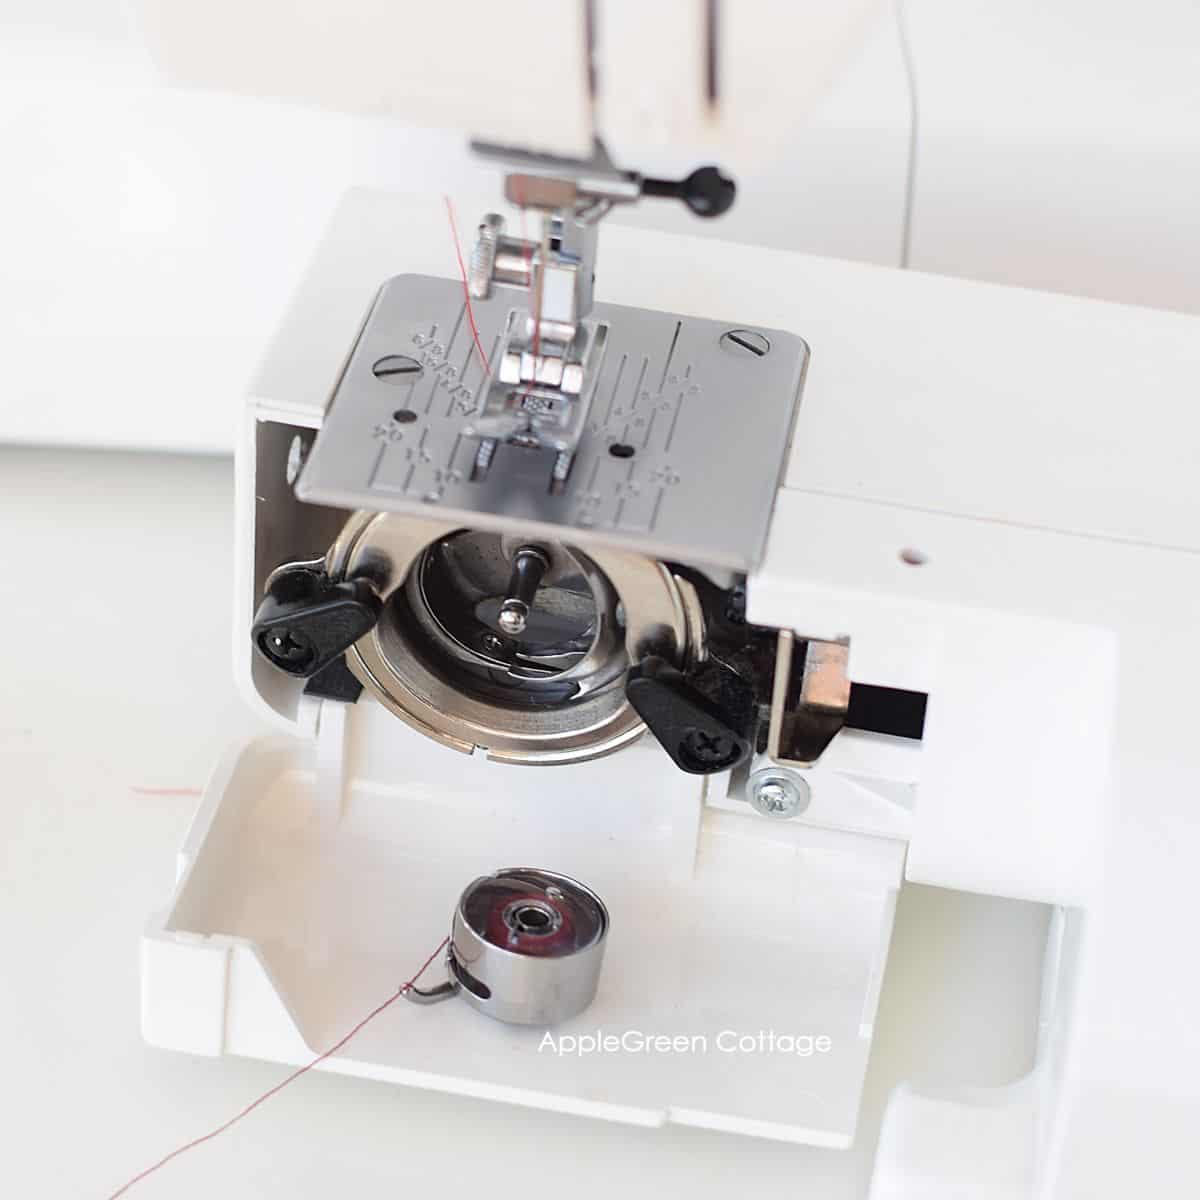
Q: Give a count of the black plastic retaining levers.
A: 2